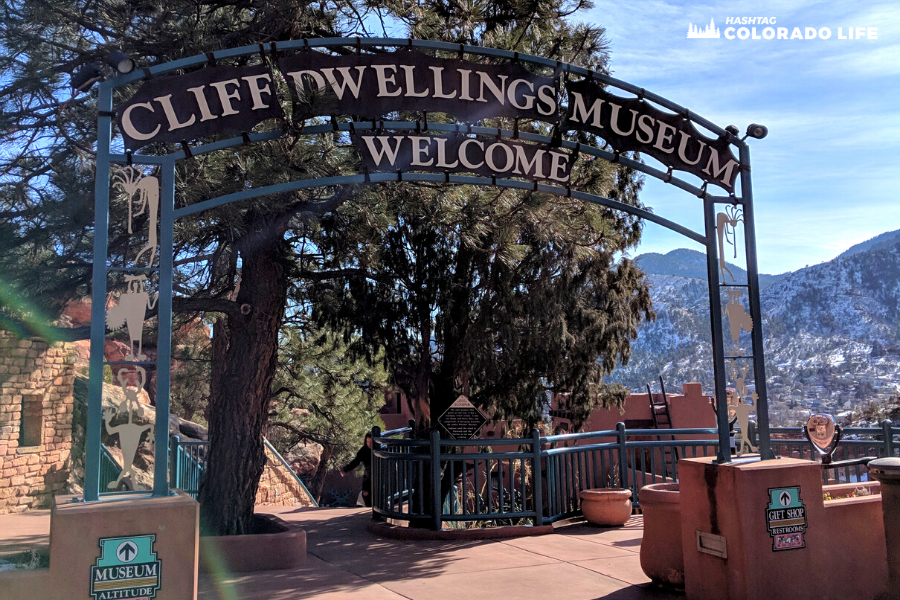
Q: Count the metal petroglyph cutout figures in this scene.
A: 6